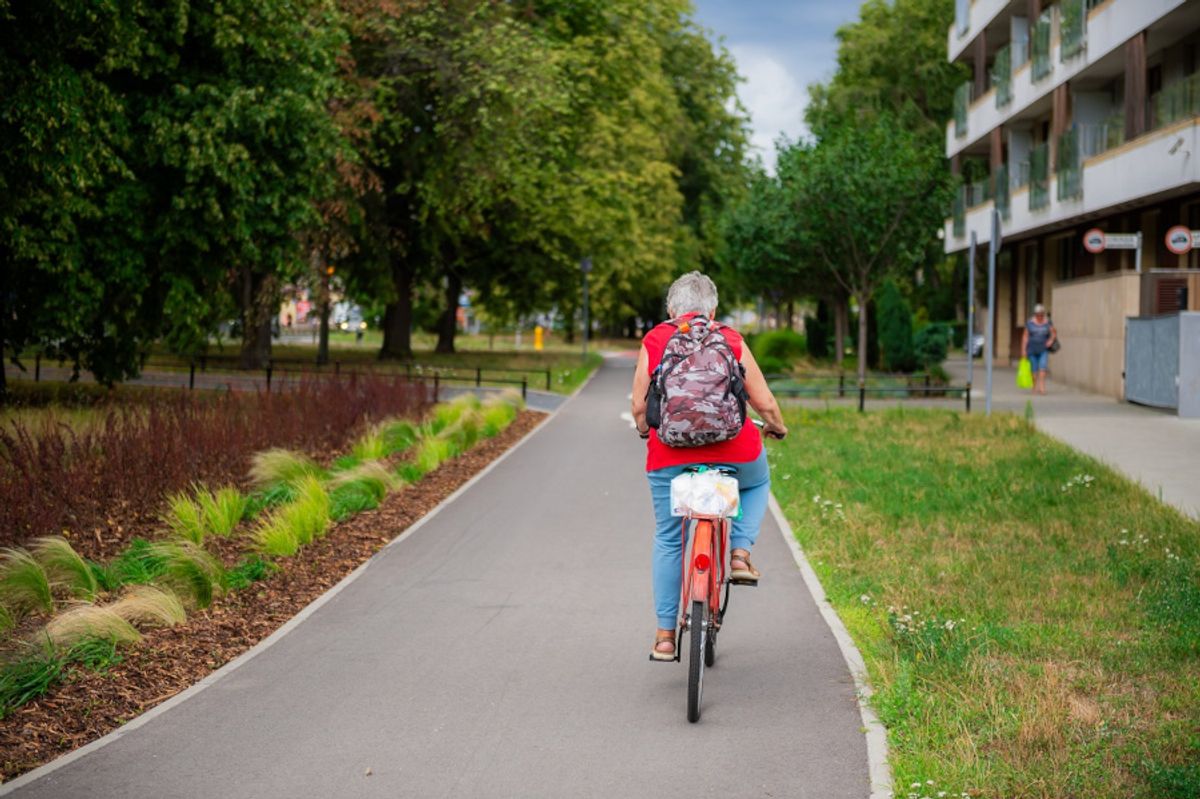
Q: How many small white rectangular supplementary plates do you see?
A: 2